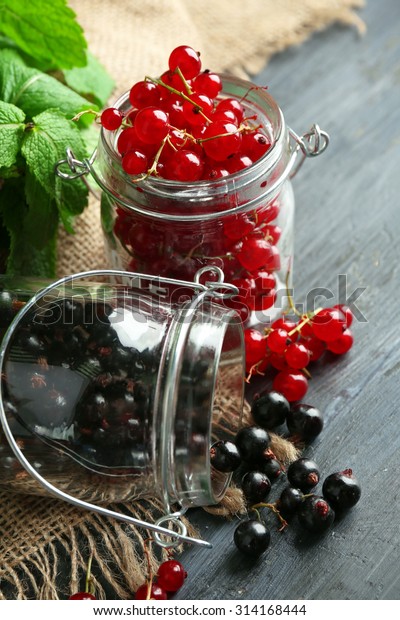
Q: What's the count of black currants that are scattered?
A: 11